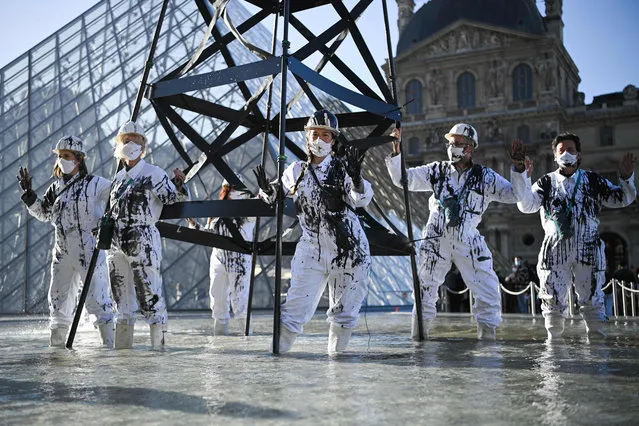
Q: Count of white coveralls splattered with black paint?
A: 6